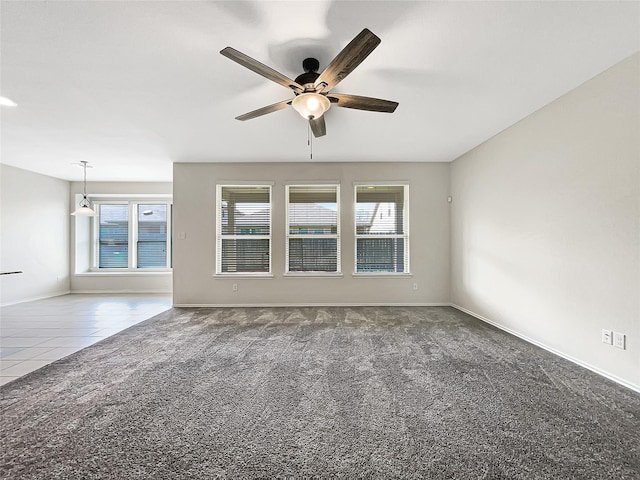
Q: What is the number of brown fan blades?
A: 5